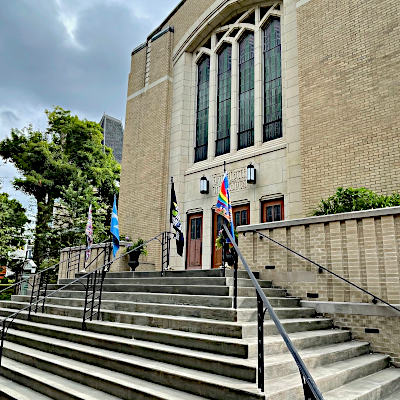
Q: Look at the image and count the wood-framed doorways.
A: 3